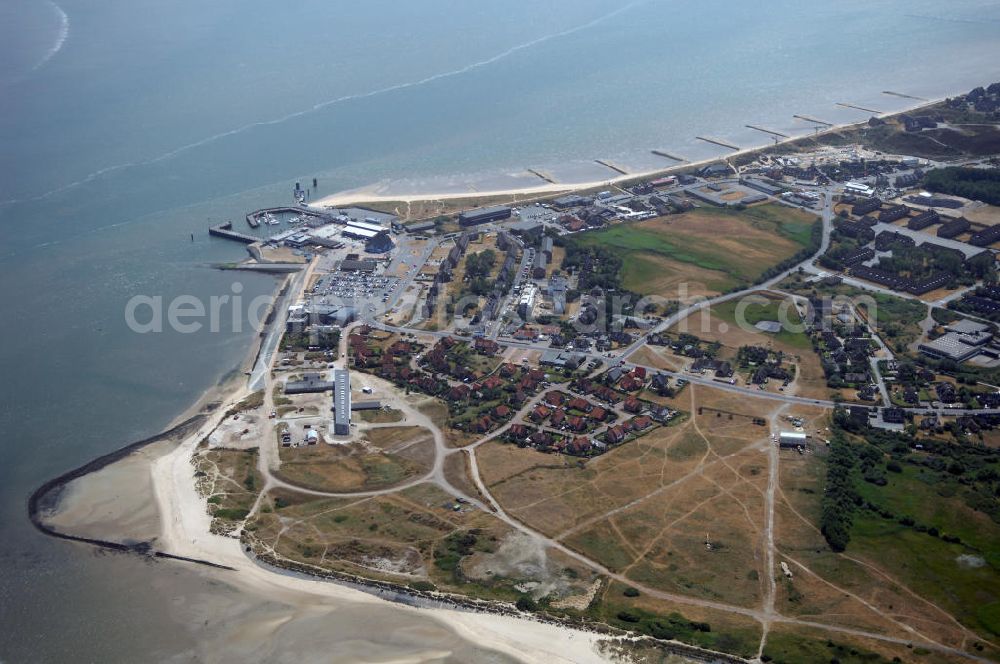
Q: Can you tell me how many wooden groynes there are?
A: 8